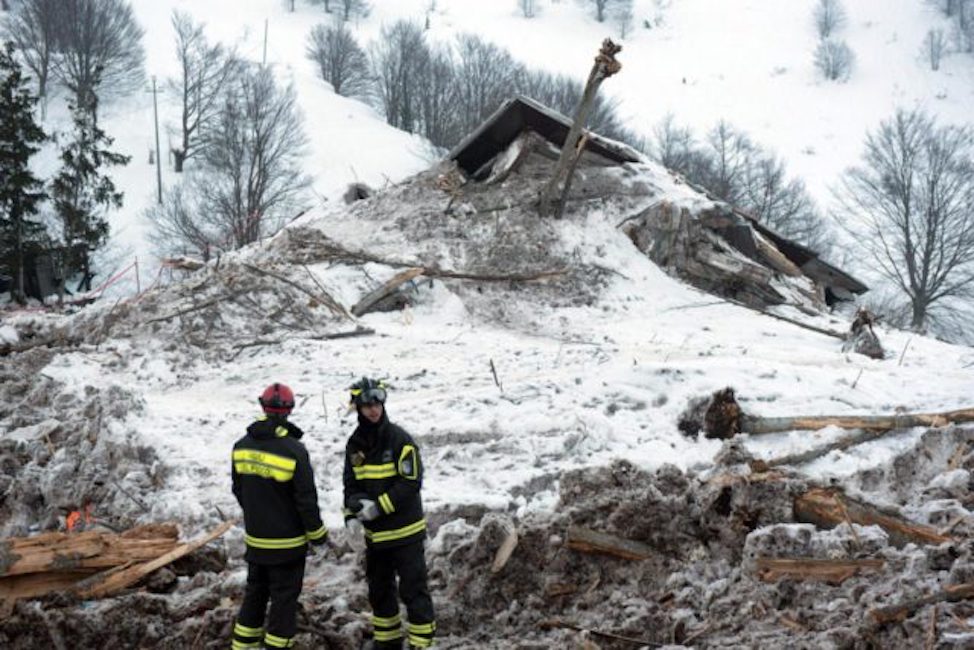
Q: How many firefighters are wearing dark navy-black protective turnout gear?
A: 2